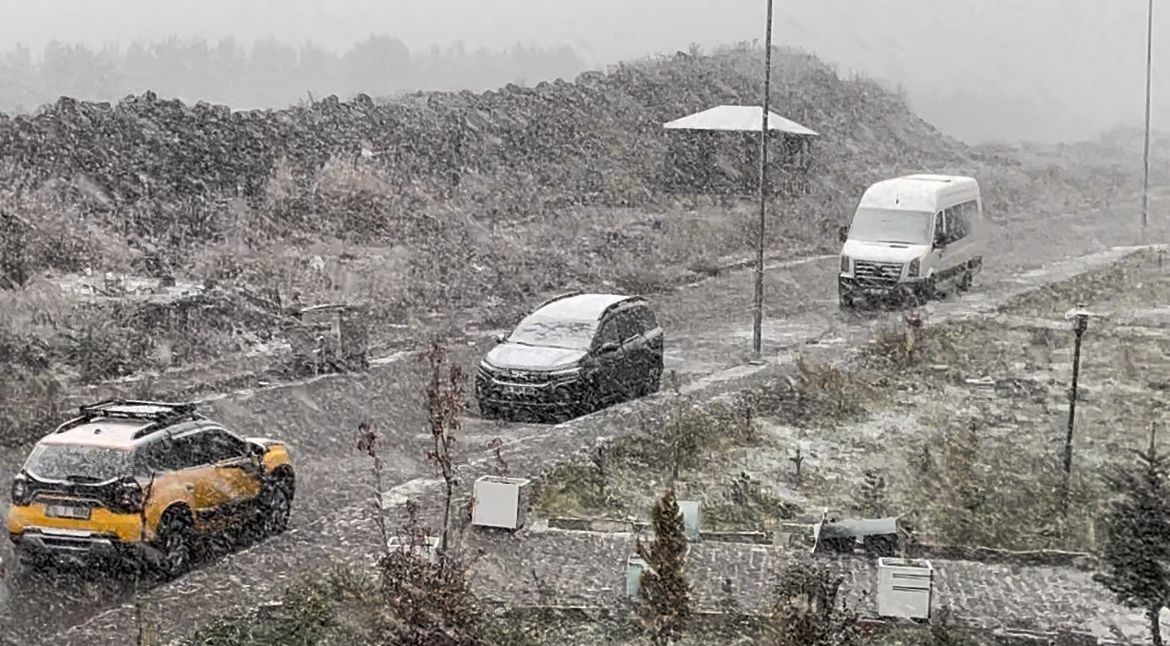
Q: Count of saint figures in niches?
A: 0